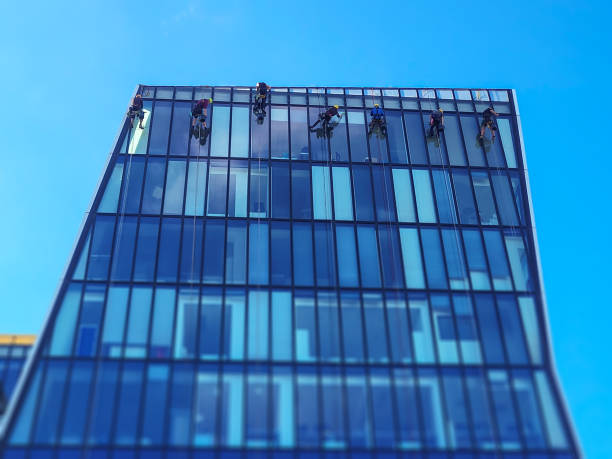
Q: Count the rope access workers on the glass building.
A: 7